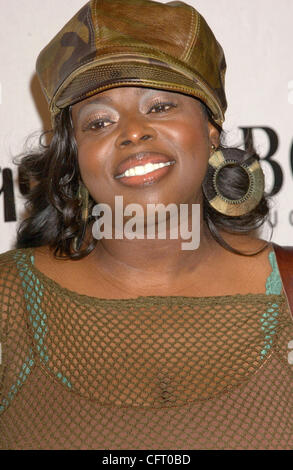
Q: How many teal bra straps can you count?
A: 2